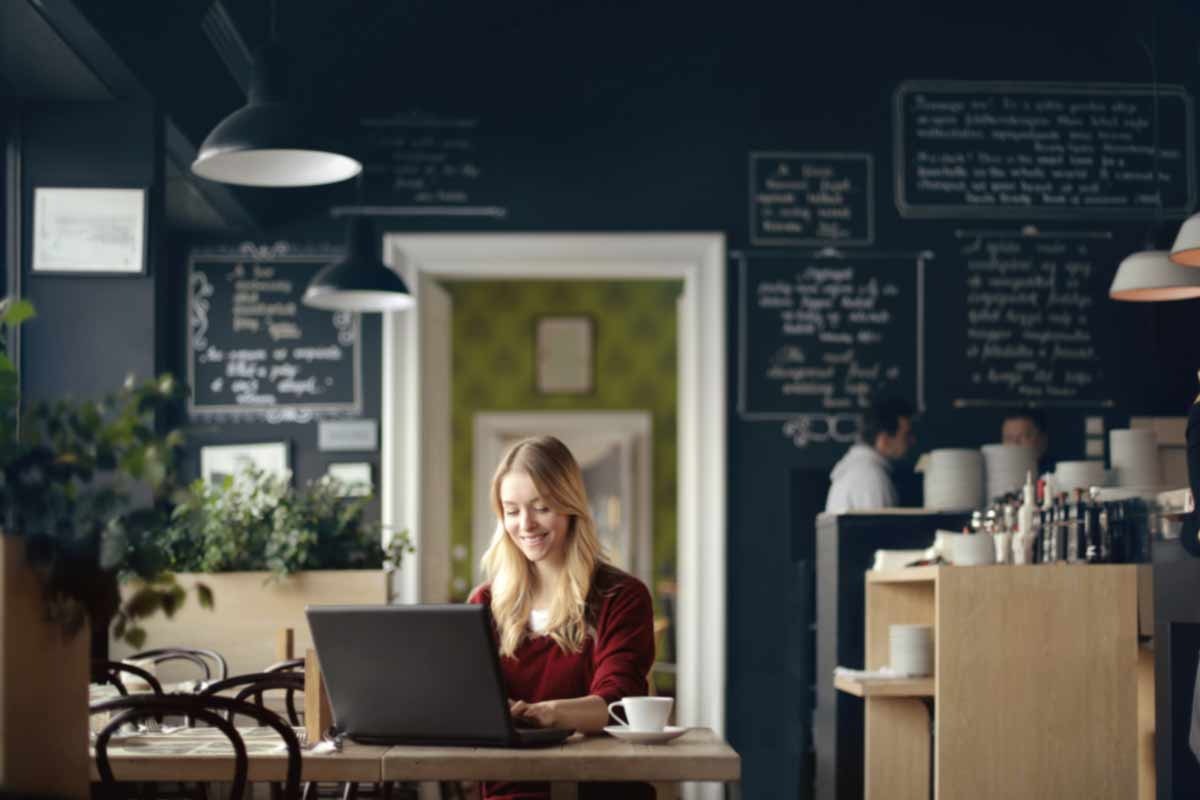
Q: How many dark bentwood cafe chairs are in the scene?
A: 5